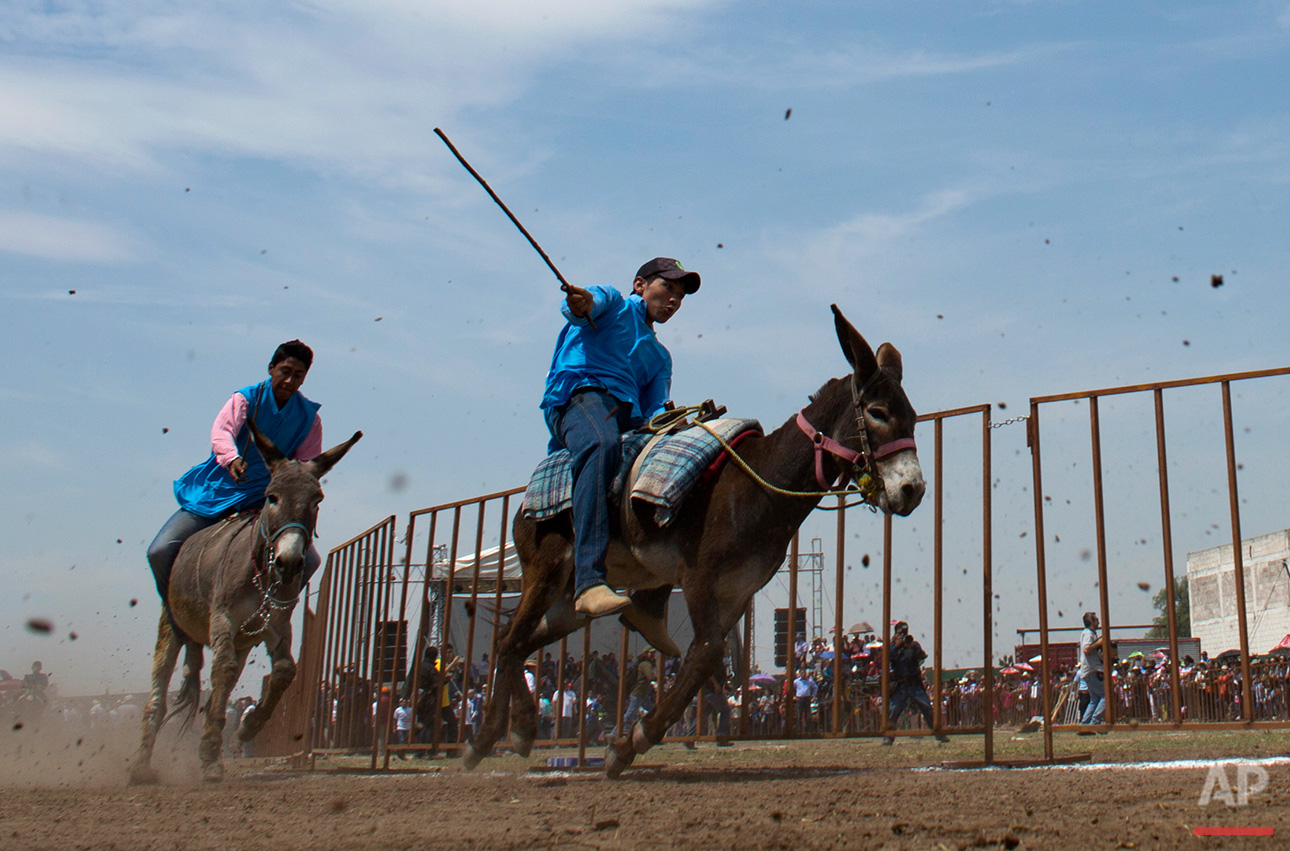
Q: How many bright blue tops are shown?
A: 2